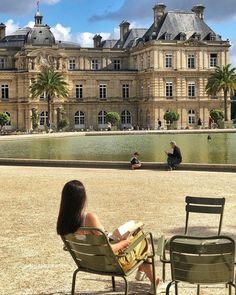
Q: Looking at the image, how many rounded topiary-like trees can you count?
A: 4